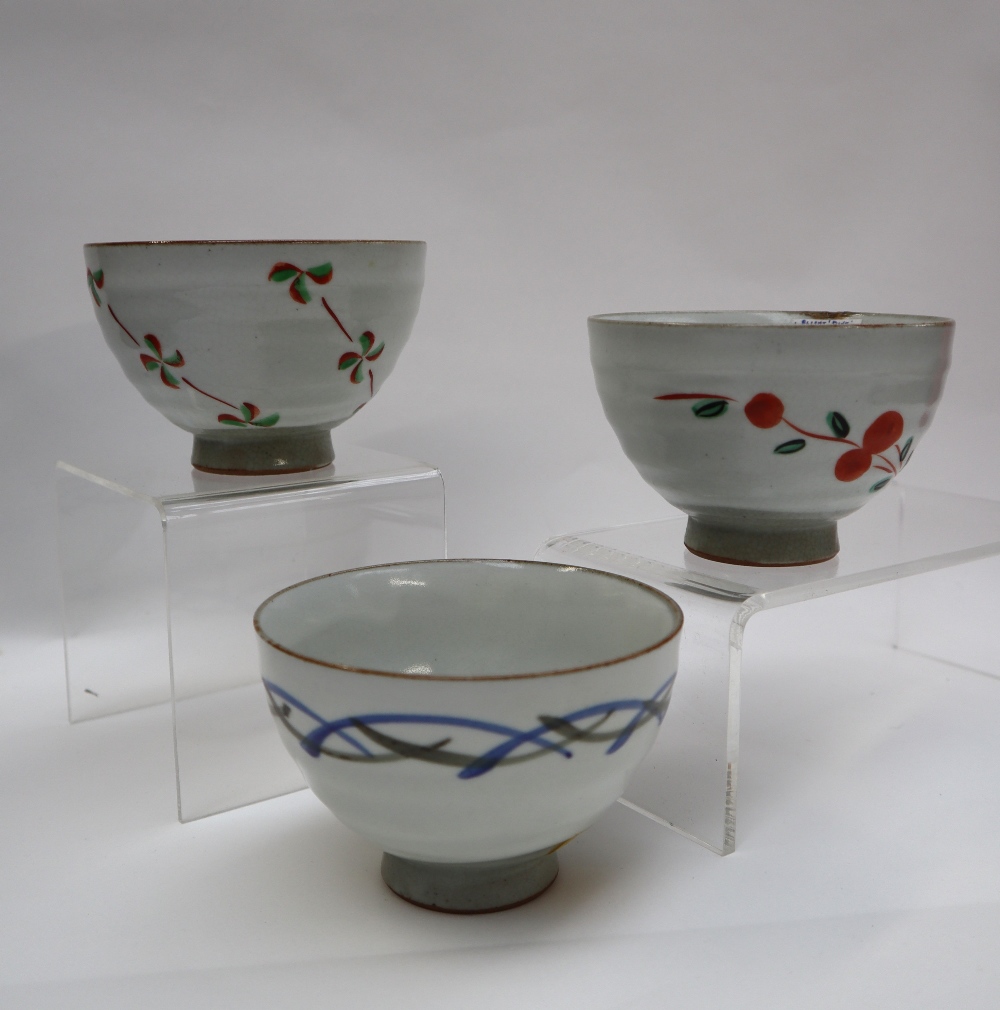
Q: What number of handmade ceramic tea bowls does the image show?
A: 3